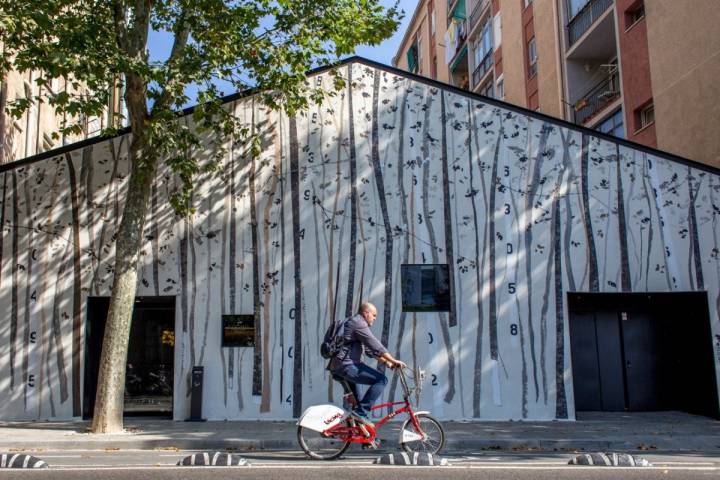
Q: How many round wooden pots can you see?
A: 0